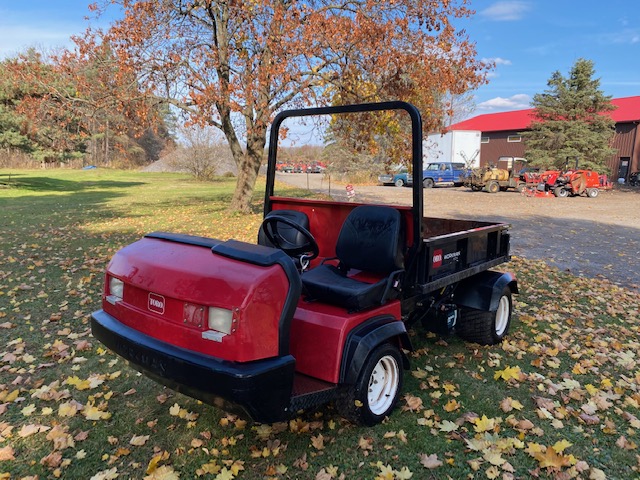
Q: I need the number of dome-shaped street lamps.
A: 0